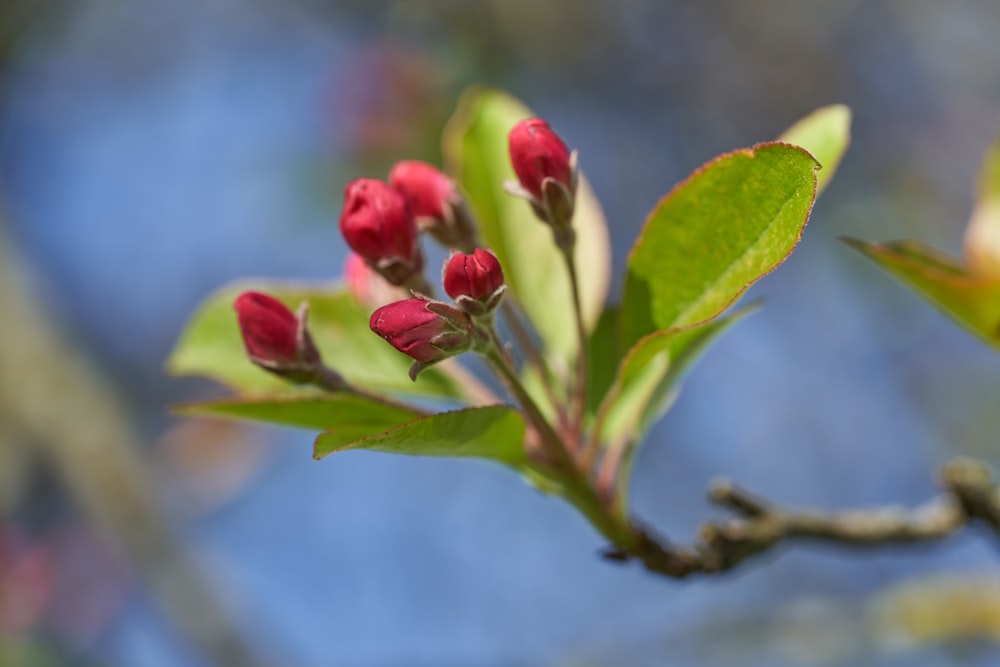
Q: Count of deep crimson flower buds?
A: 6